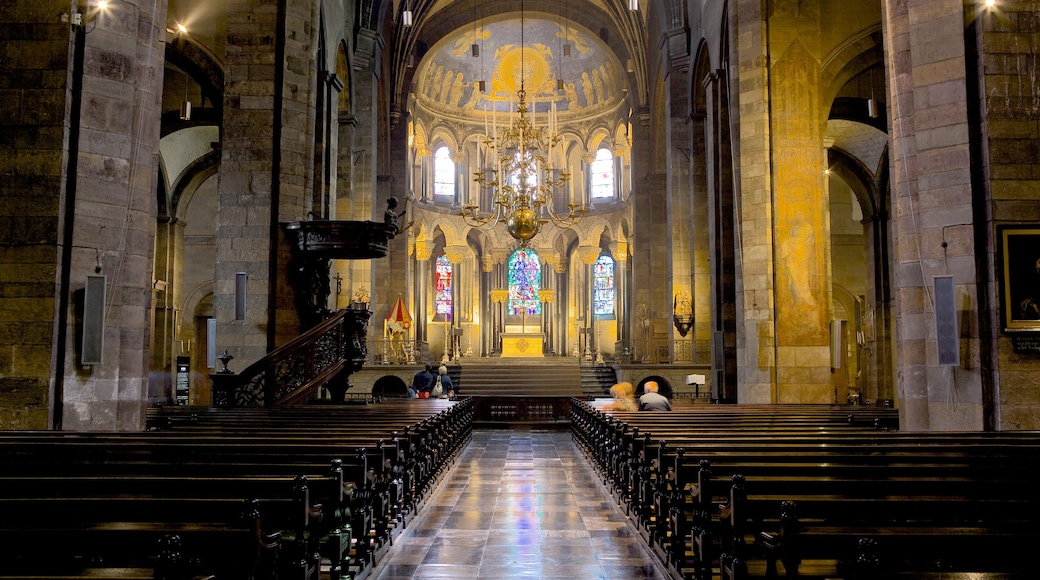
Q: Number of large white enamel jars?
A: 0